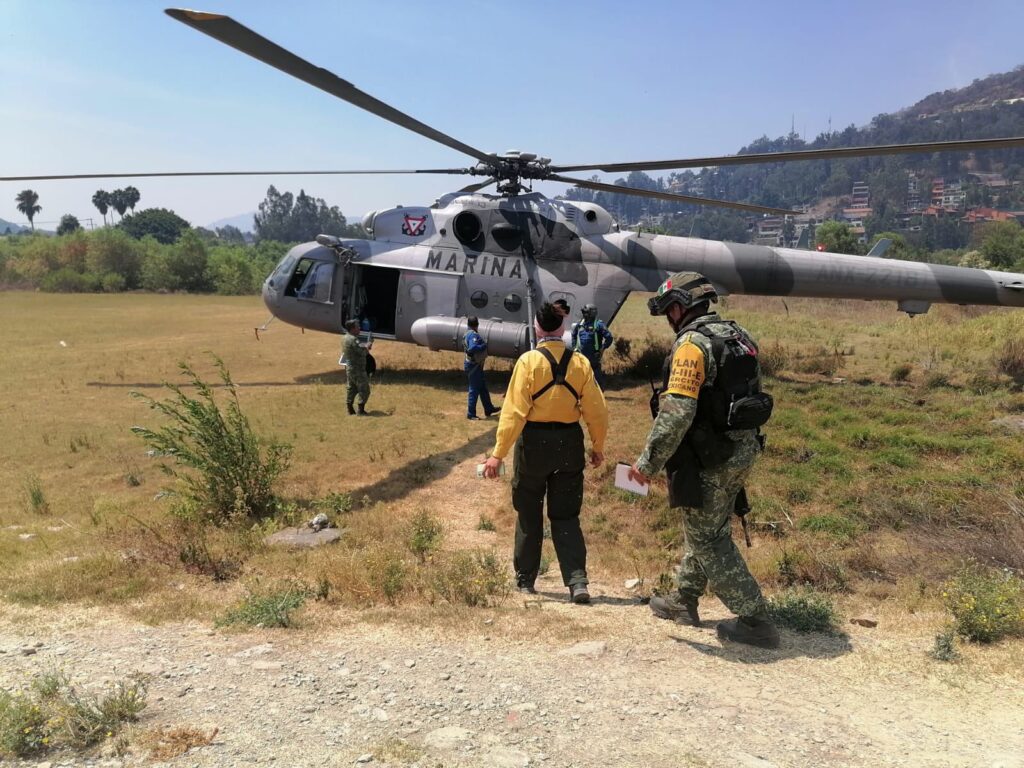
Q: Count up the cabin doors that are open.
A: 1